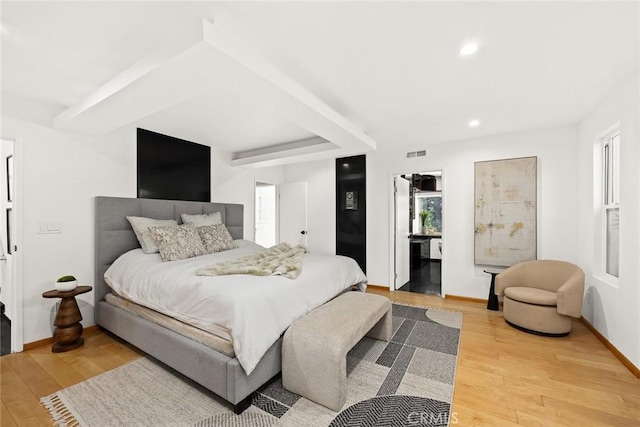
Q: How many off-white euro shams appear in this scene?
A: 2